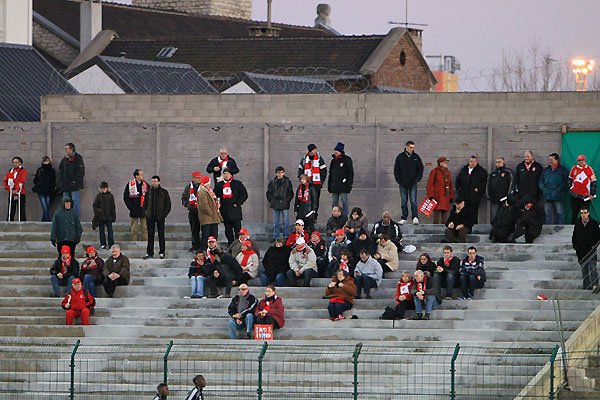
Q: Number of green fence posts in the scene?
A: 6